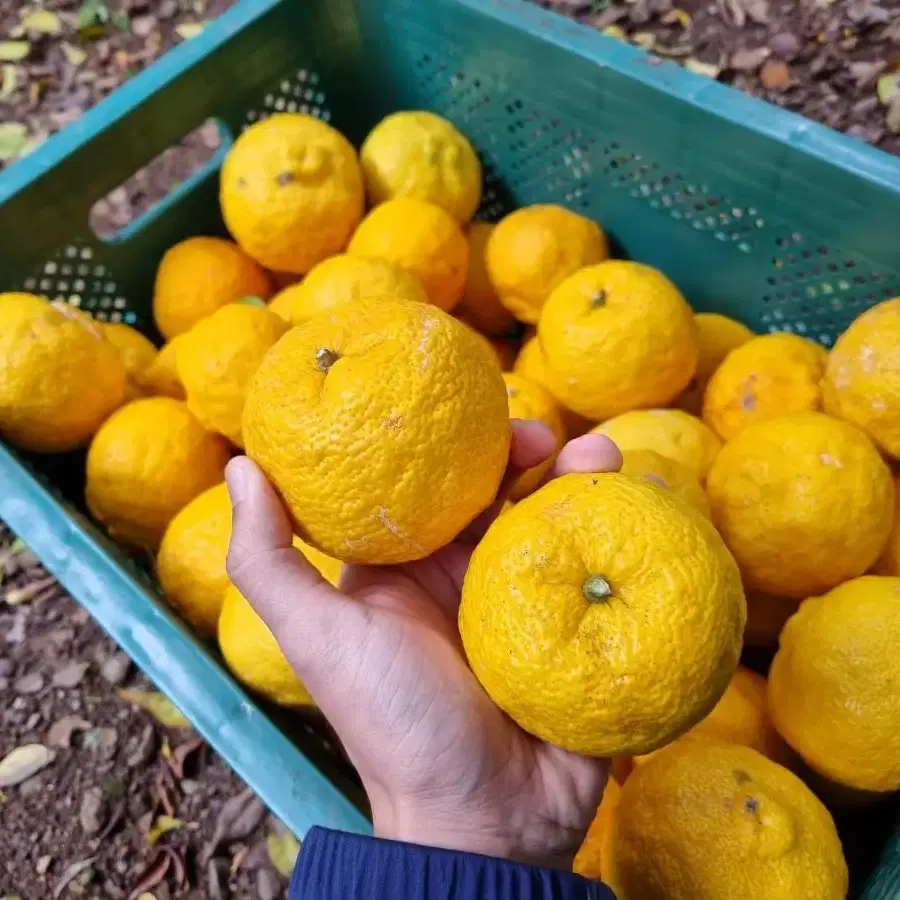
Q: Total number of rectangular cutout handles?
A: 1